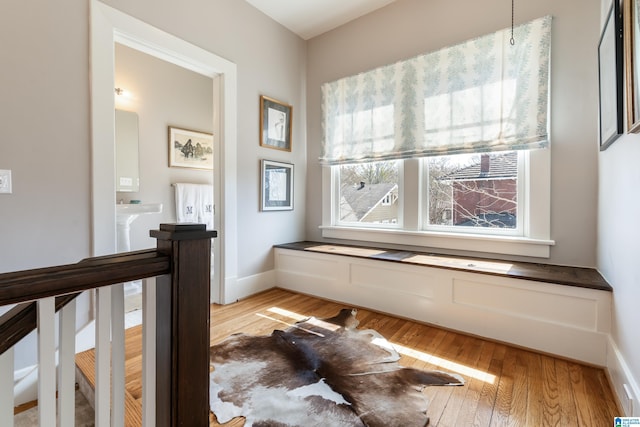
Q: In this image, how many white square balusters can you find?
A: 6